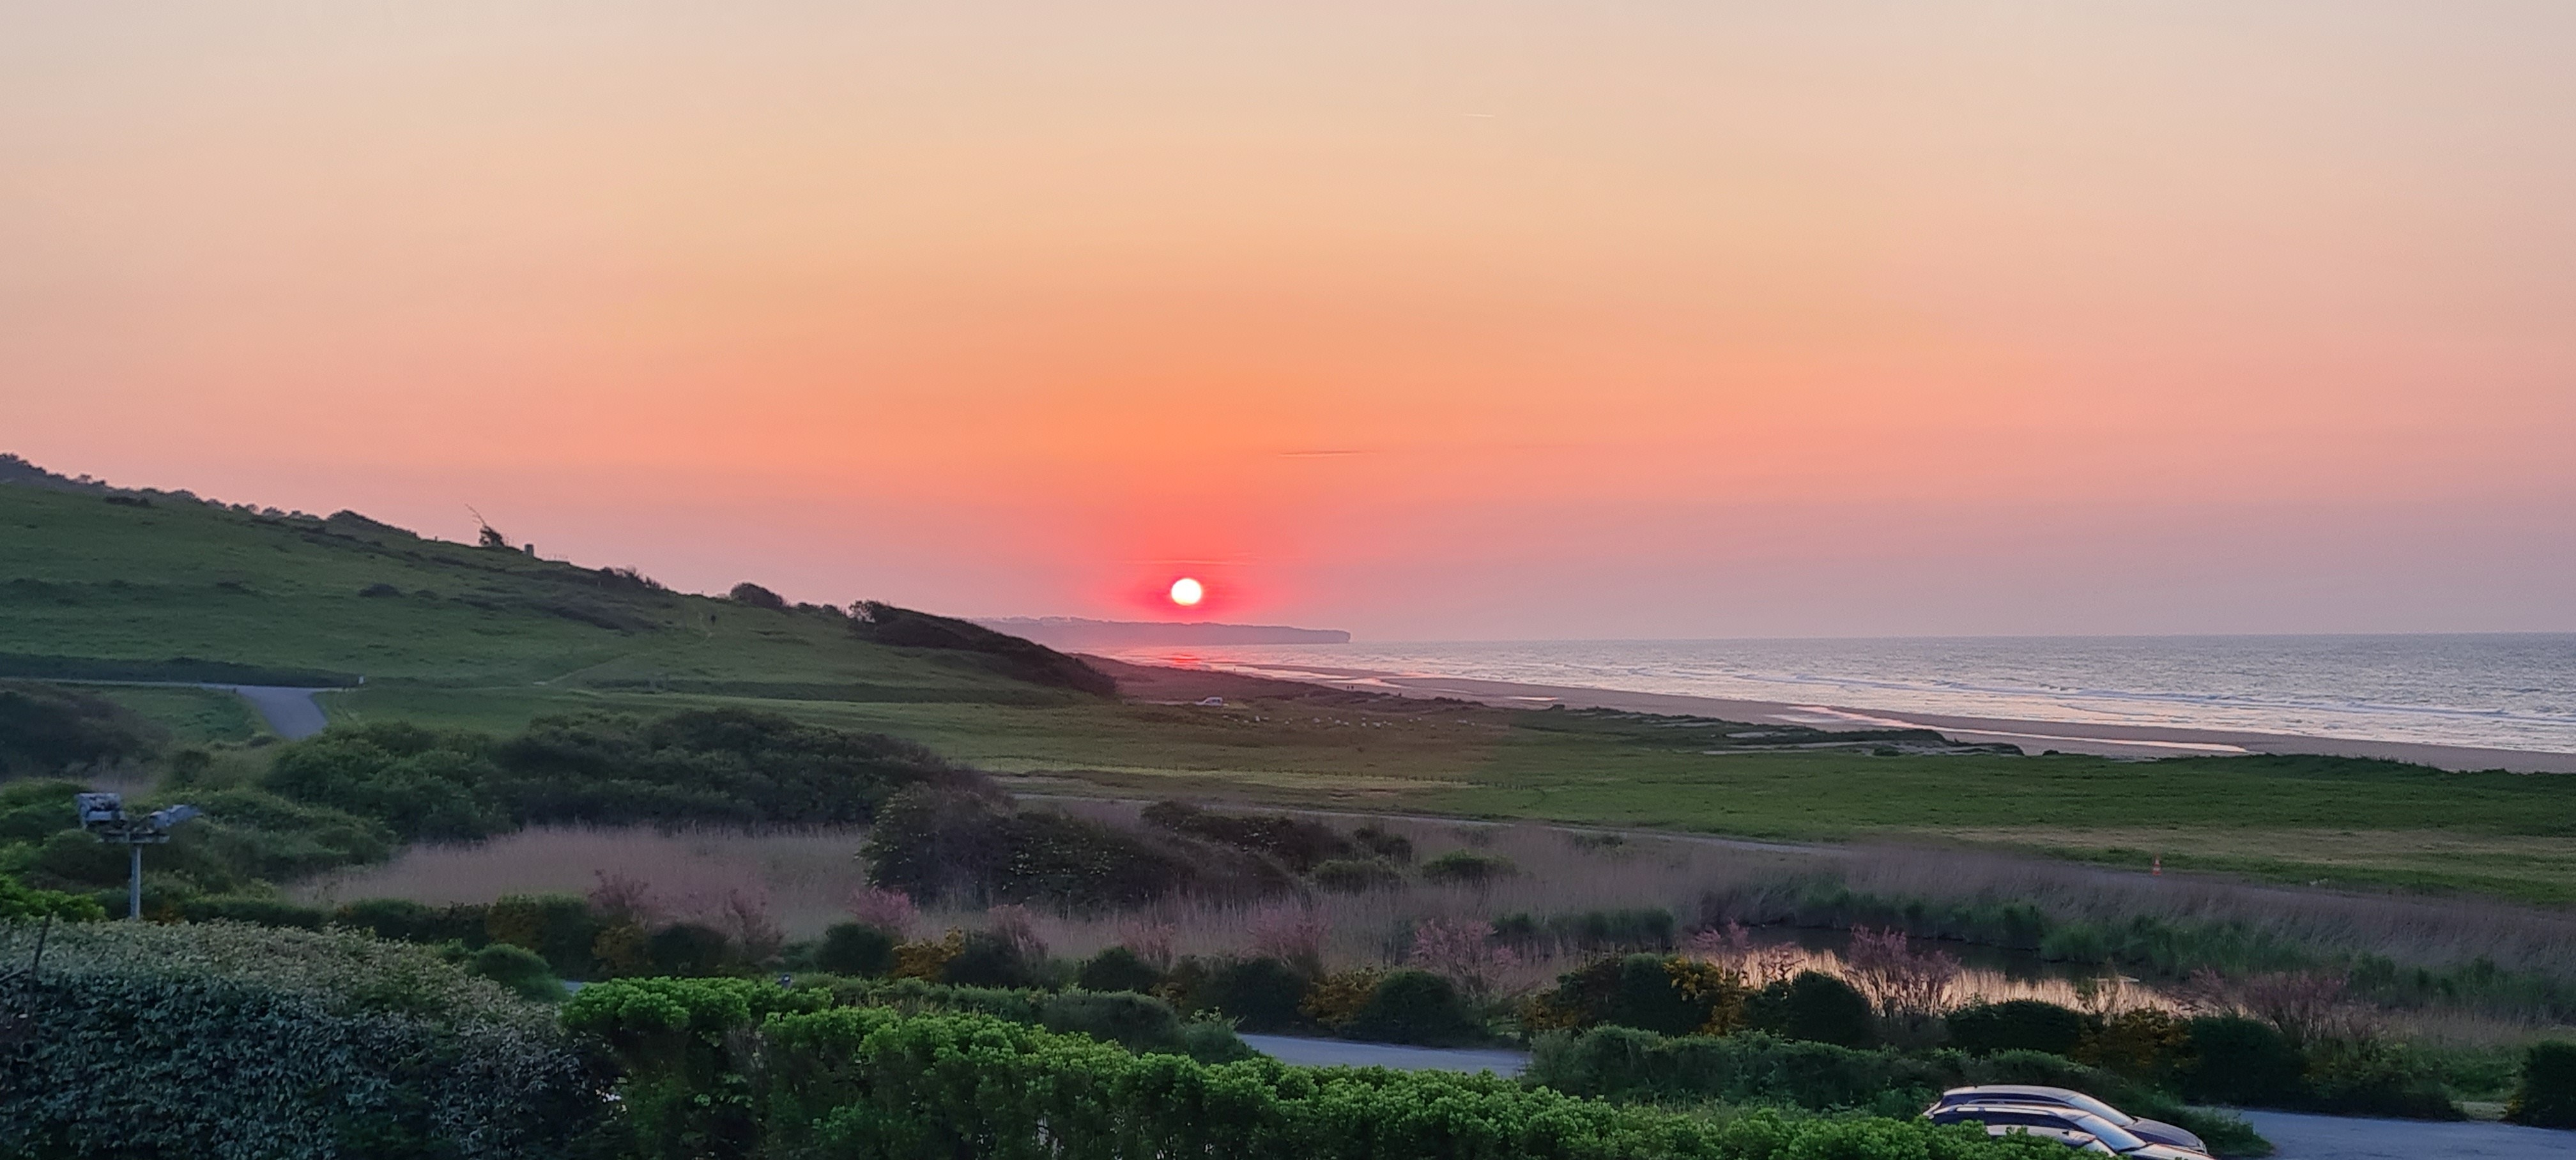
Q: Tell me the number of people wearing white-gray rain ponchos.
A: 0